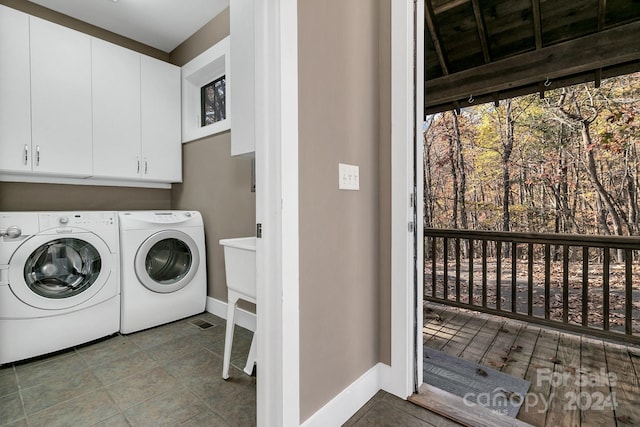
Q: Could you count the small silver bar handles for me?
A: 4